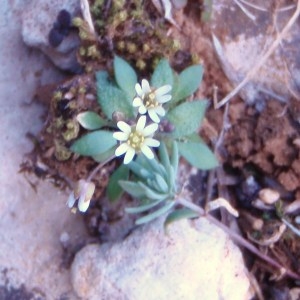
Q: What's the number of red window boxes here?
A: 0